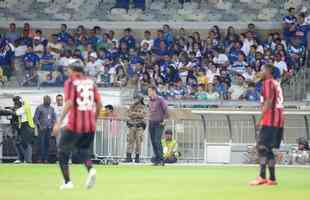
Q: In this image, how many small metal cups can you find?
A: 0